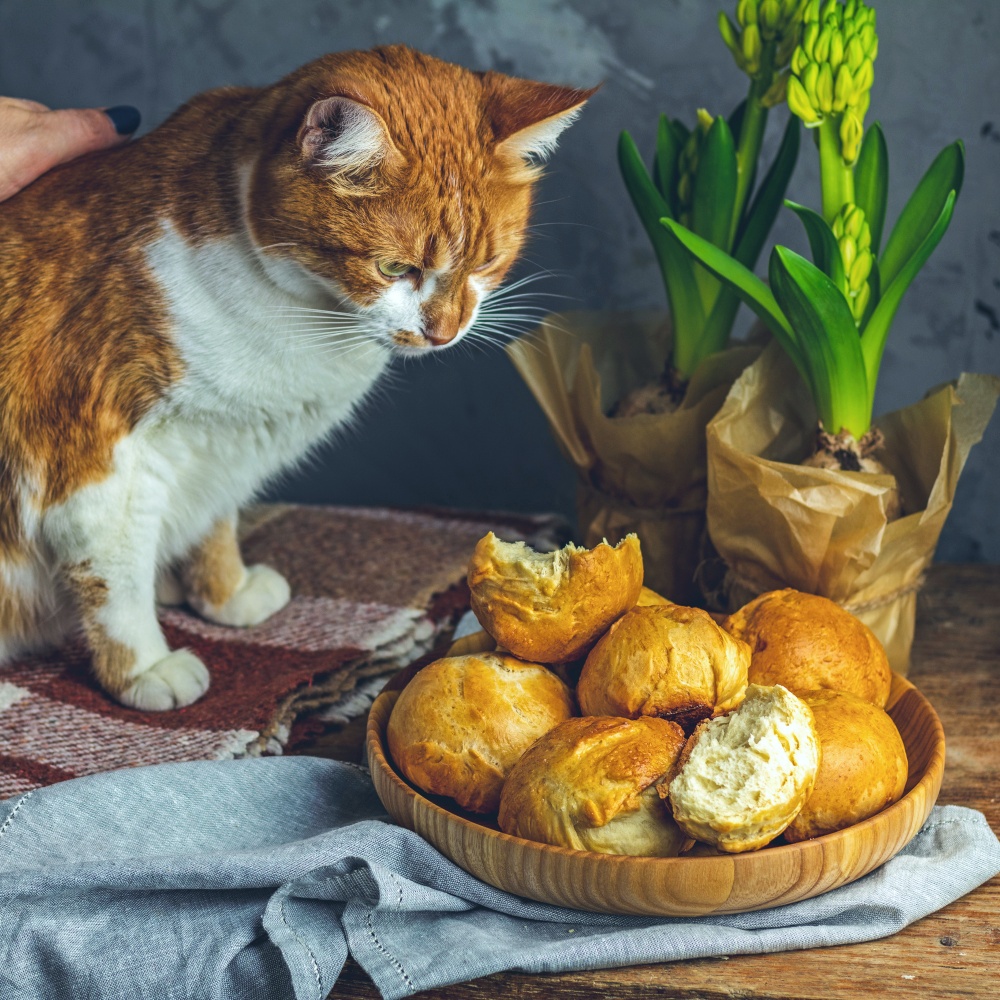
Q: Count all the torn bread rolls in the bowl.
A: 2